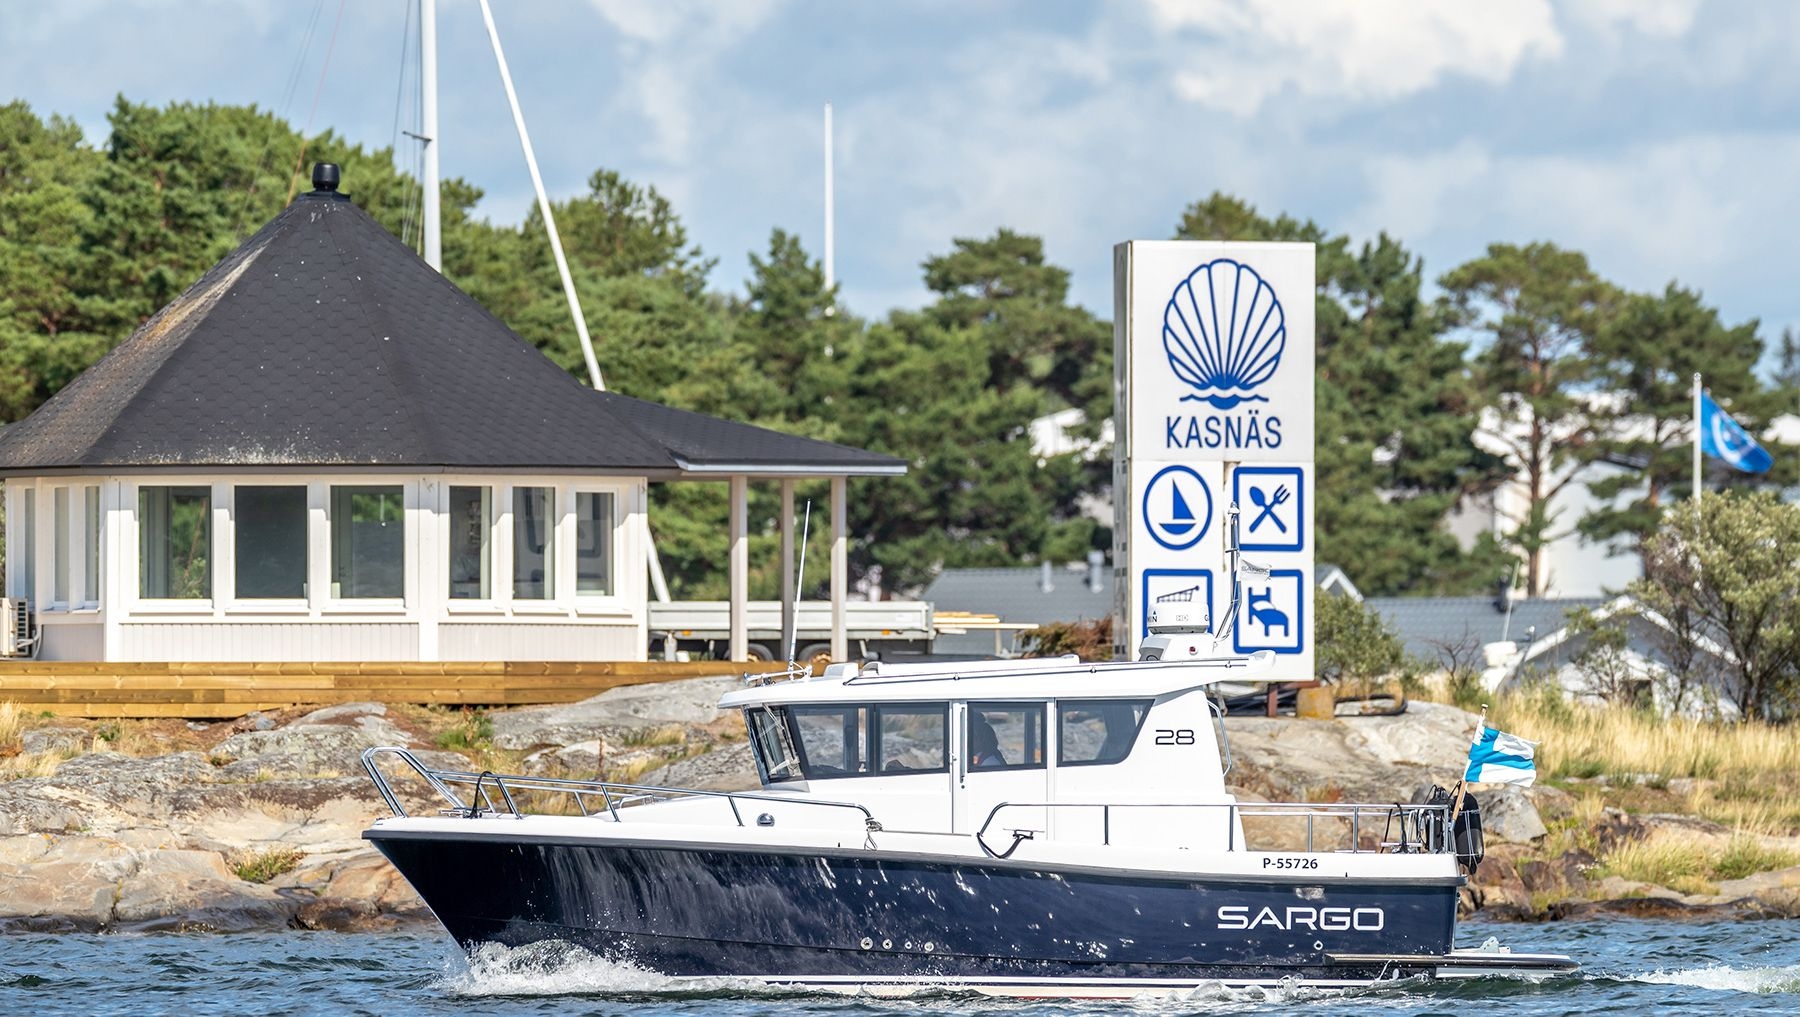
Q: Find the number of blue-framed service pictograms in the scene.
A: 4